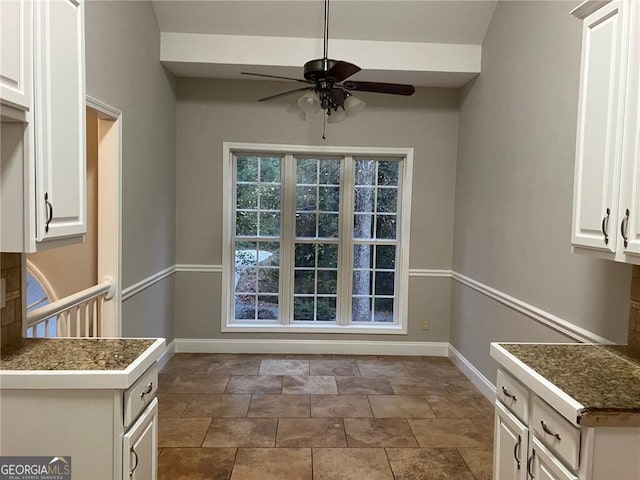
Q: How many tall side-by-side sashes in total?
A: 3